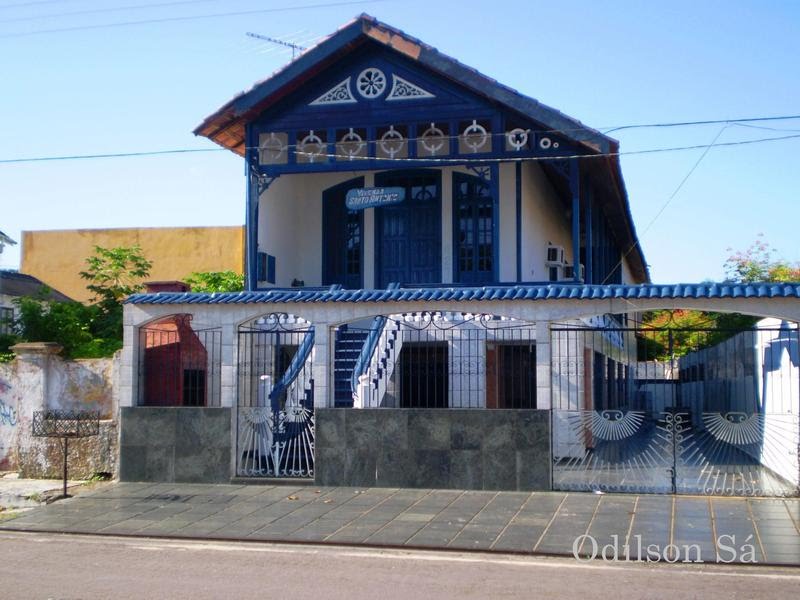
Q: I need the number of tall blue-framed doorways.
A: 3